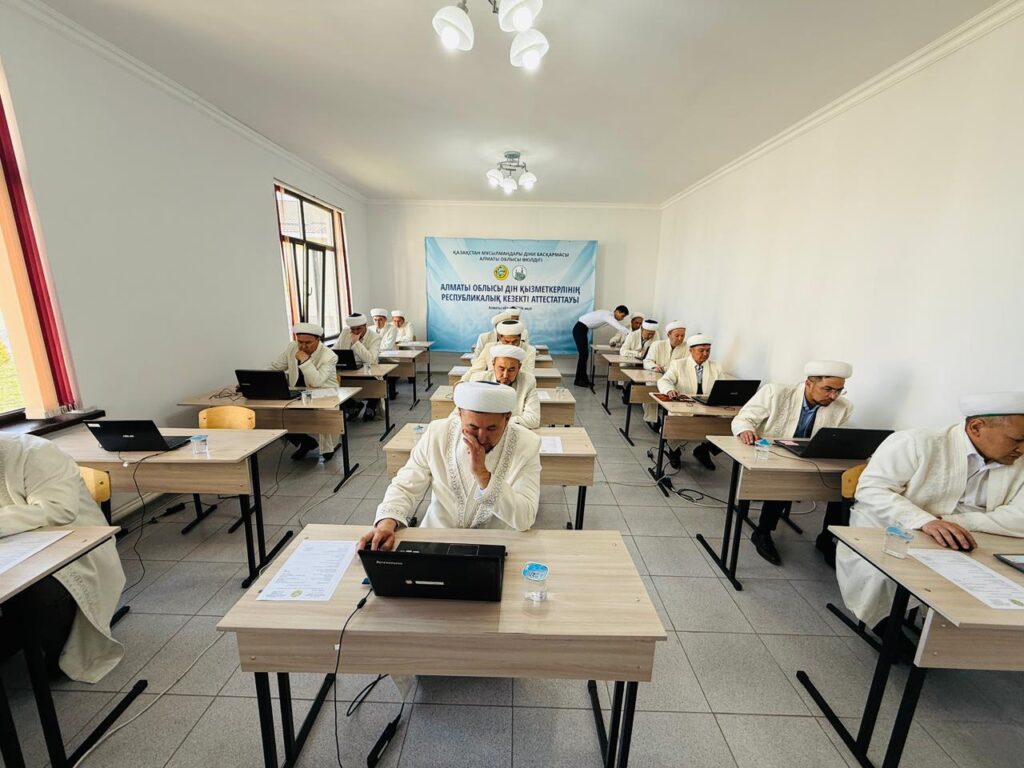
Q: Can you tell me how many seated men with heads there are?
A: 15